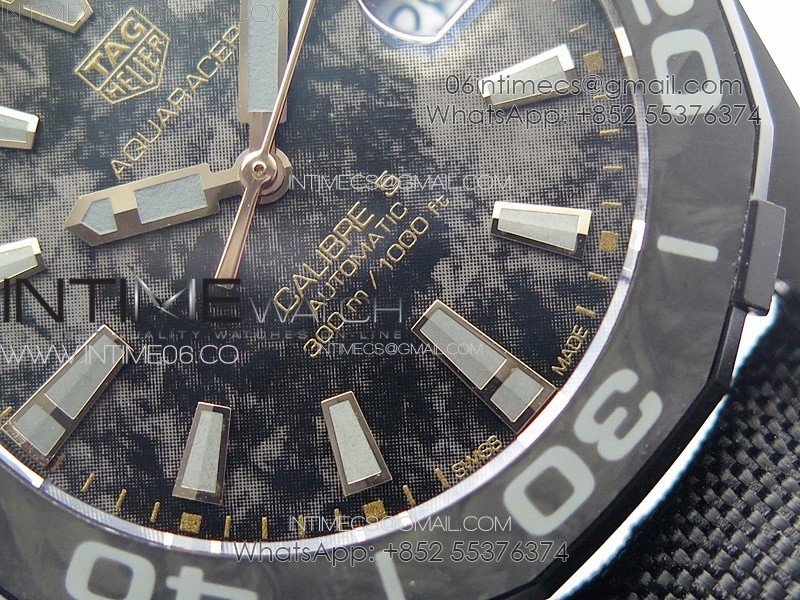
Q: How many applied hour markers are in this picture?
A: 9